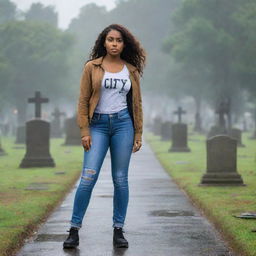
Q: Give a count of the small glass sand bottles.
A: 0